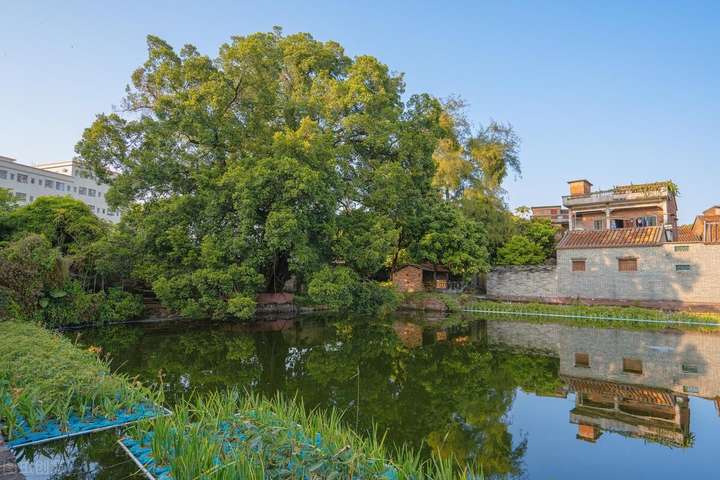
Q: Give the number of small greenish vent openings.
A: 2